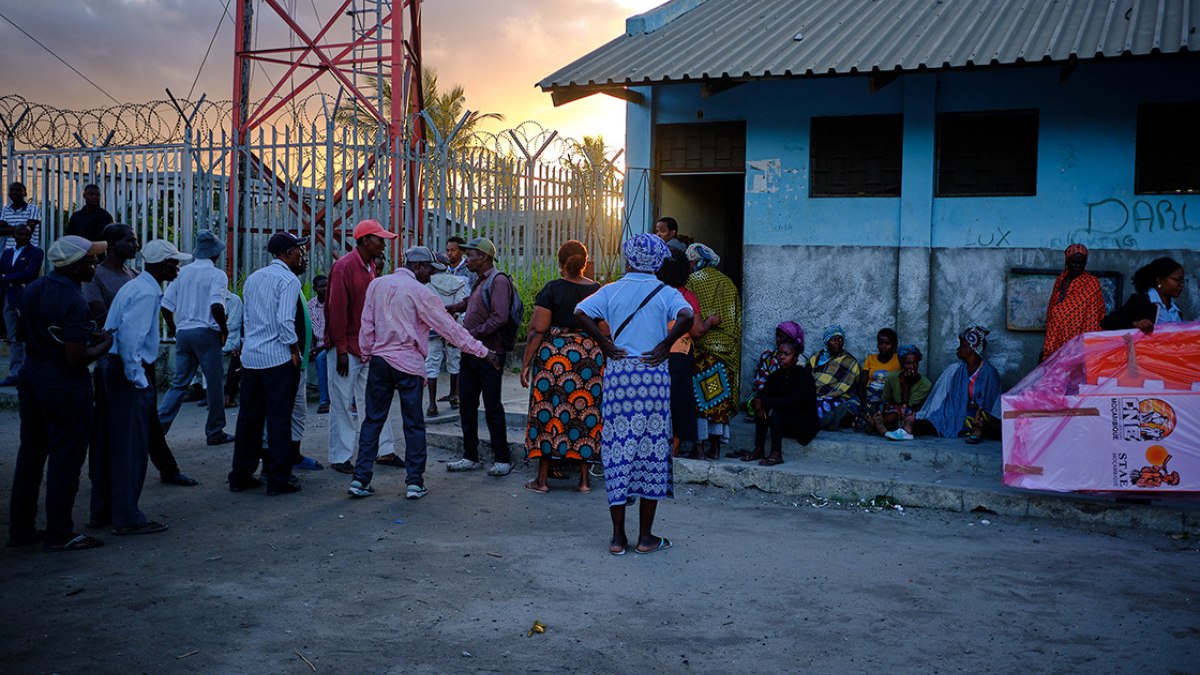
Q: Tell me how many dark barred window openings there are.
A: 3